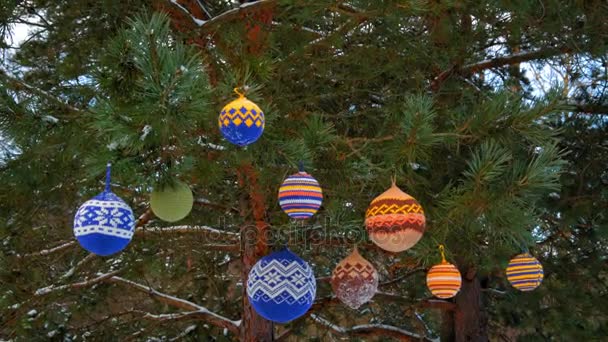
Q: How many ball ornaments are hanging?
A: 9